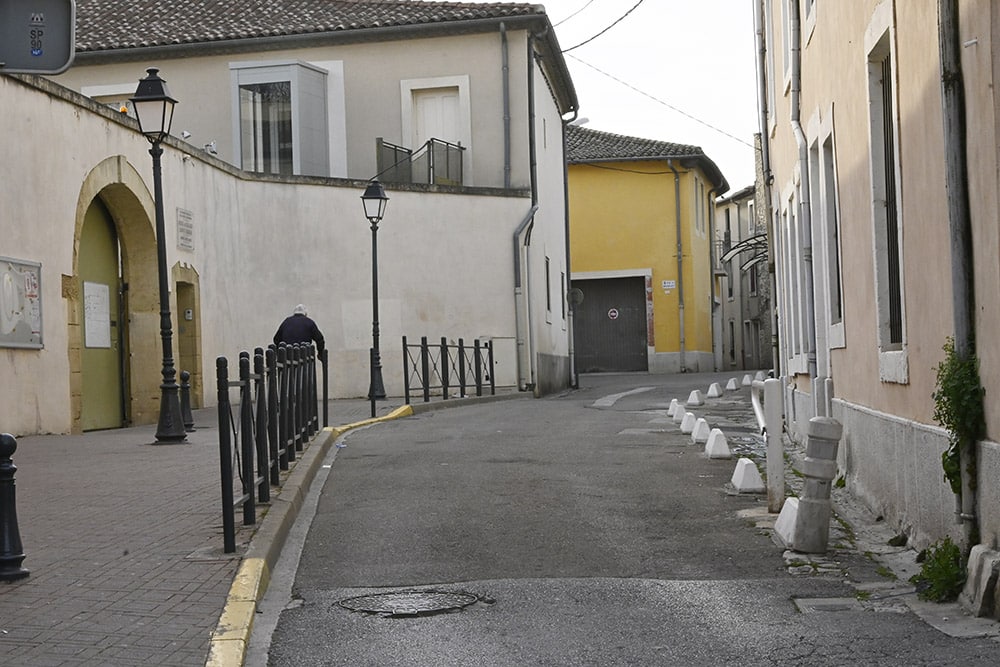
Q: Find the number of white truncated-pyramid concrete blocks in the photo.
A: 12